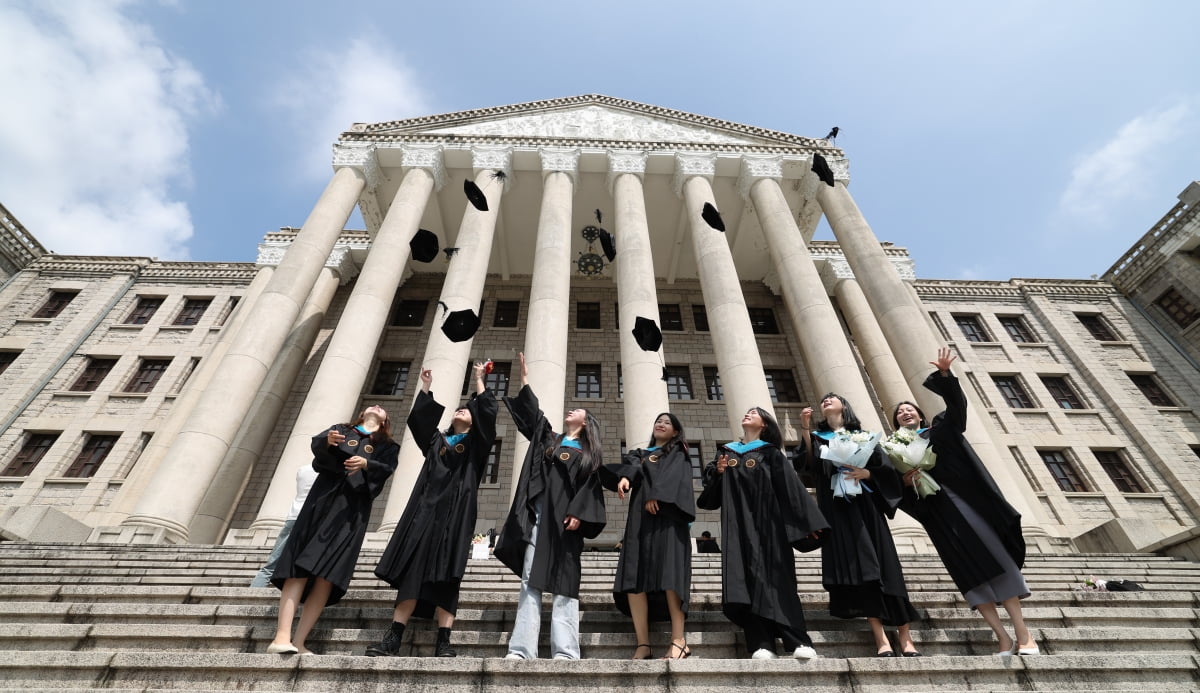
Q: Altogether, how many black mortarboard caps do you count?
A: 7